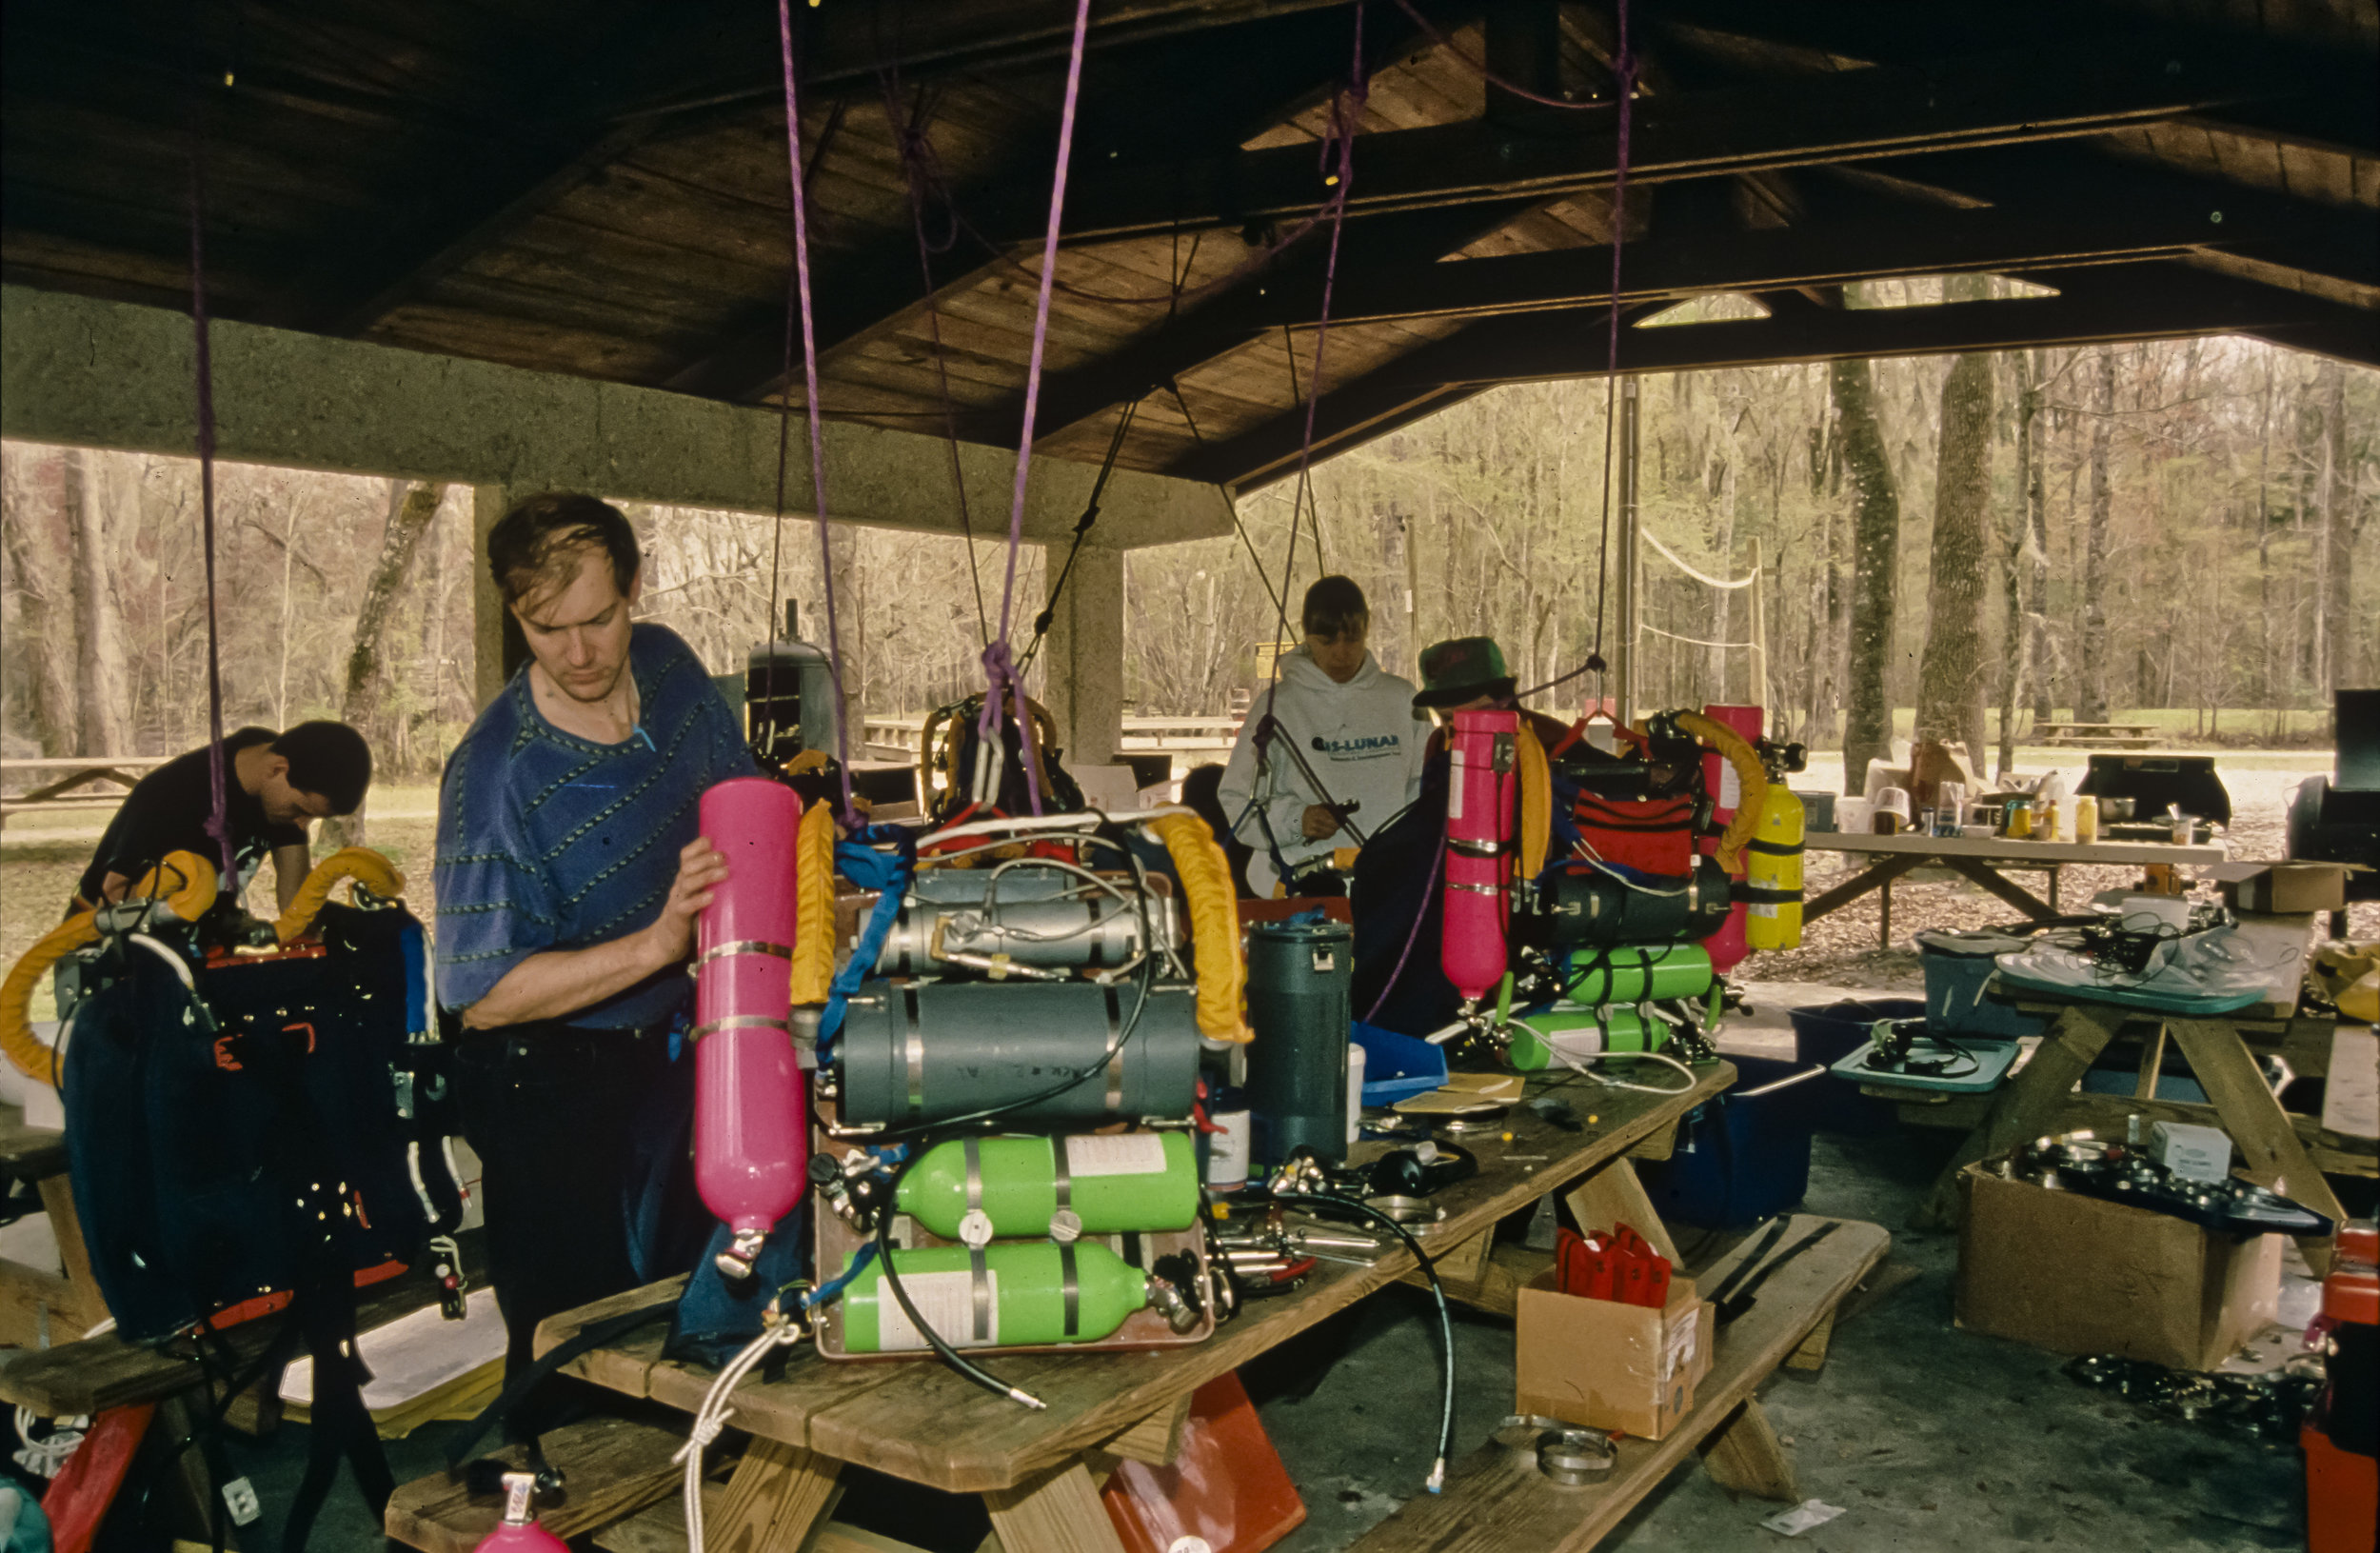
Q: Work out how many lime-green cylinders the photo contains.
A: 4